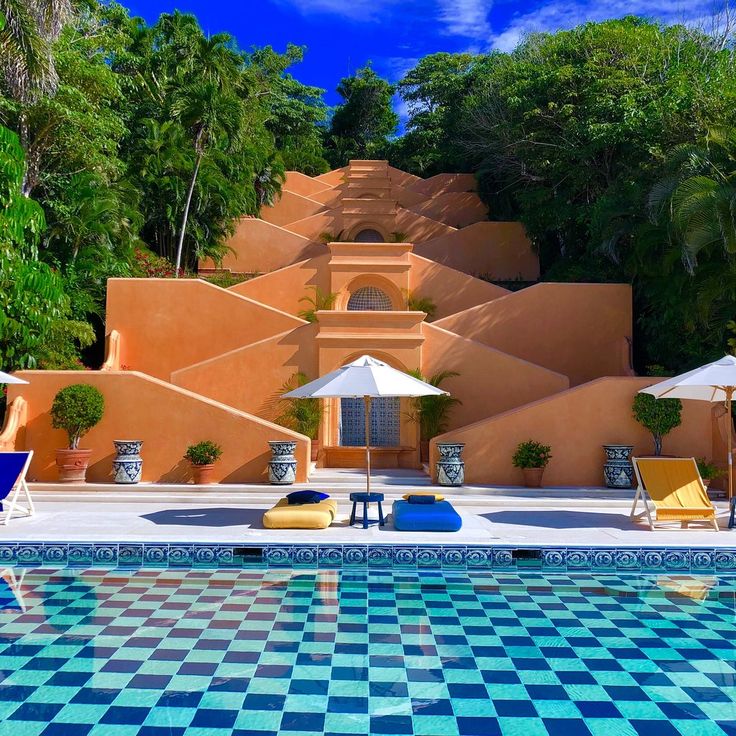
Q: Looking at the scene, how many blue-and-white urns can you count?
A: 4